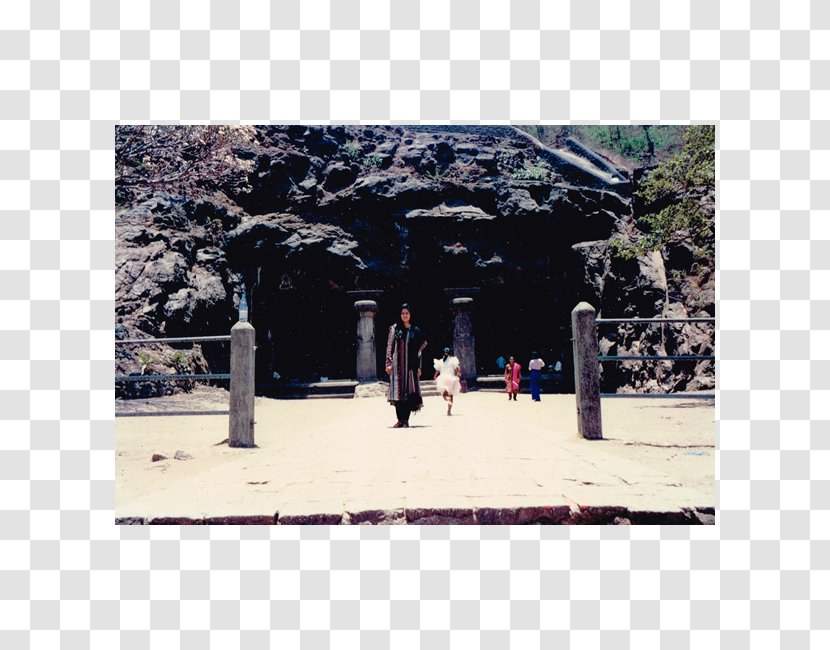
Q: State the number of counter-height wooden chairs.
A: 0